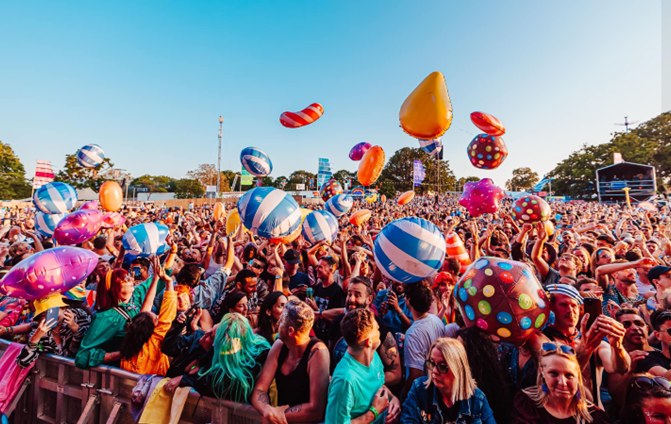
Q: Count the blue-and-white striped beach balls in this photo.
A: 10